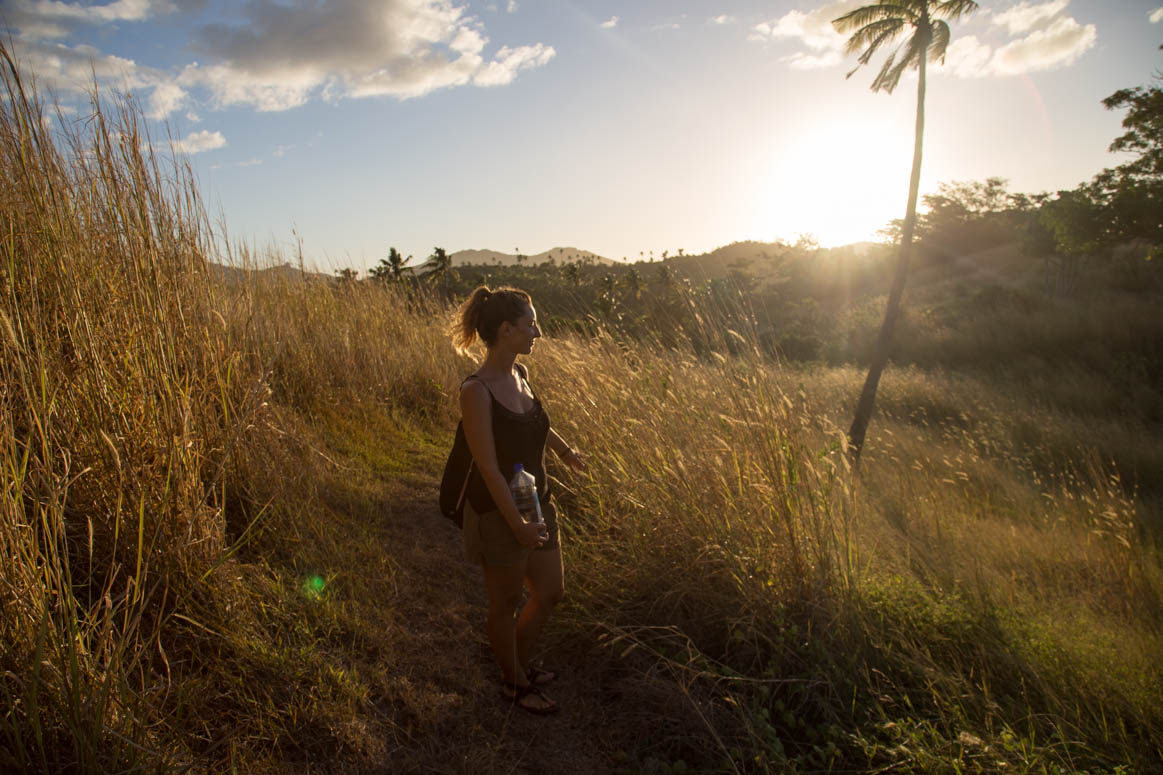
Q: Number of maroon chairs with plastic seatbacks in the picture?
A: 0